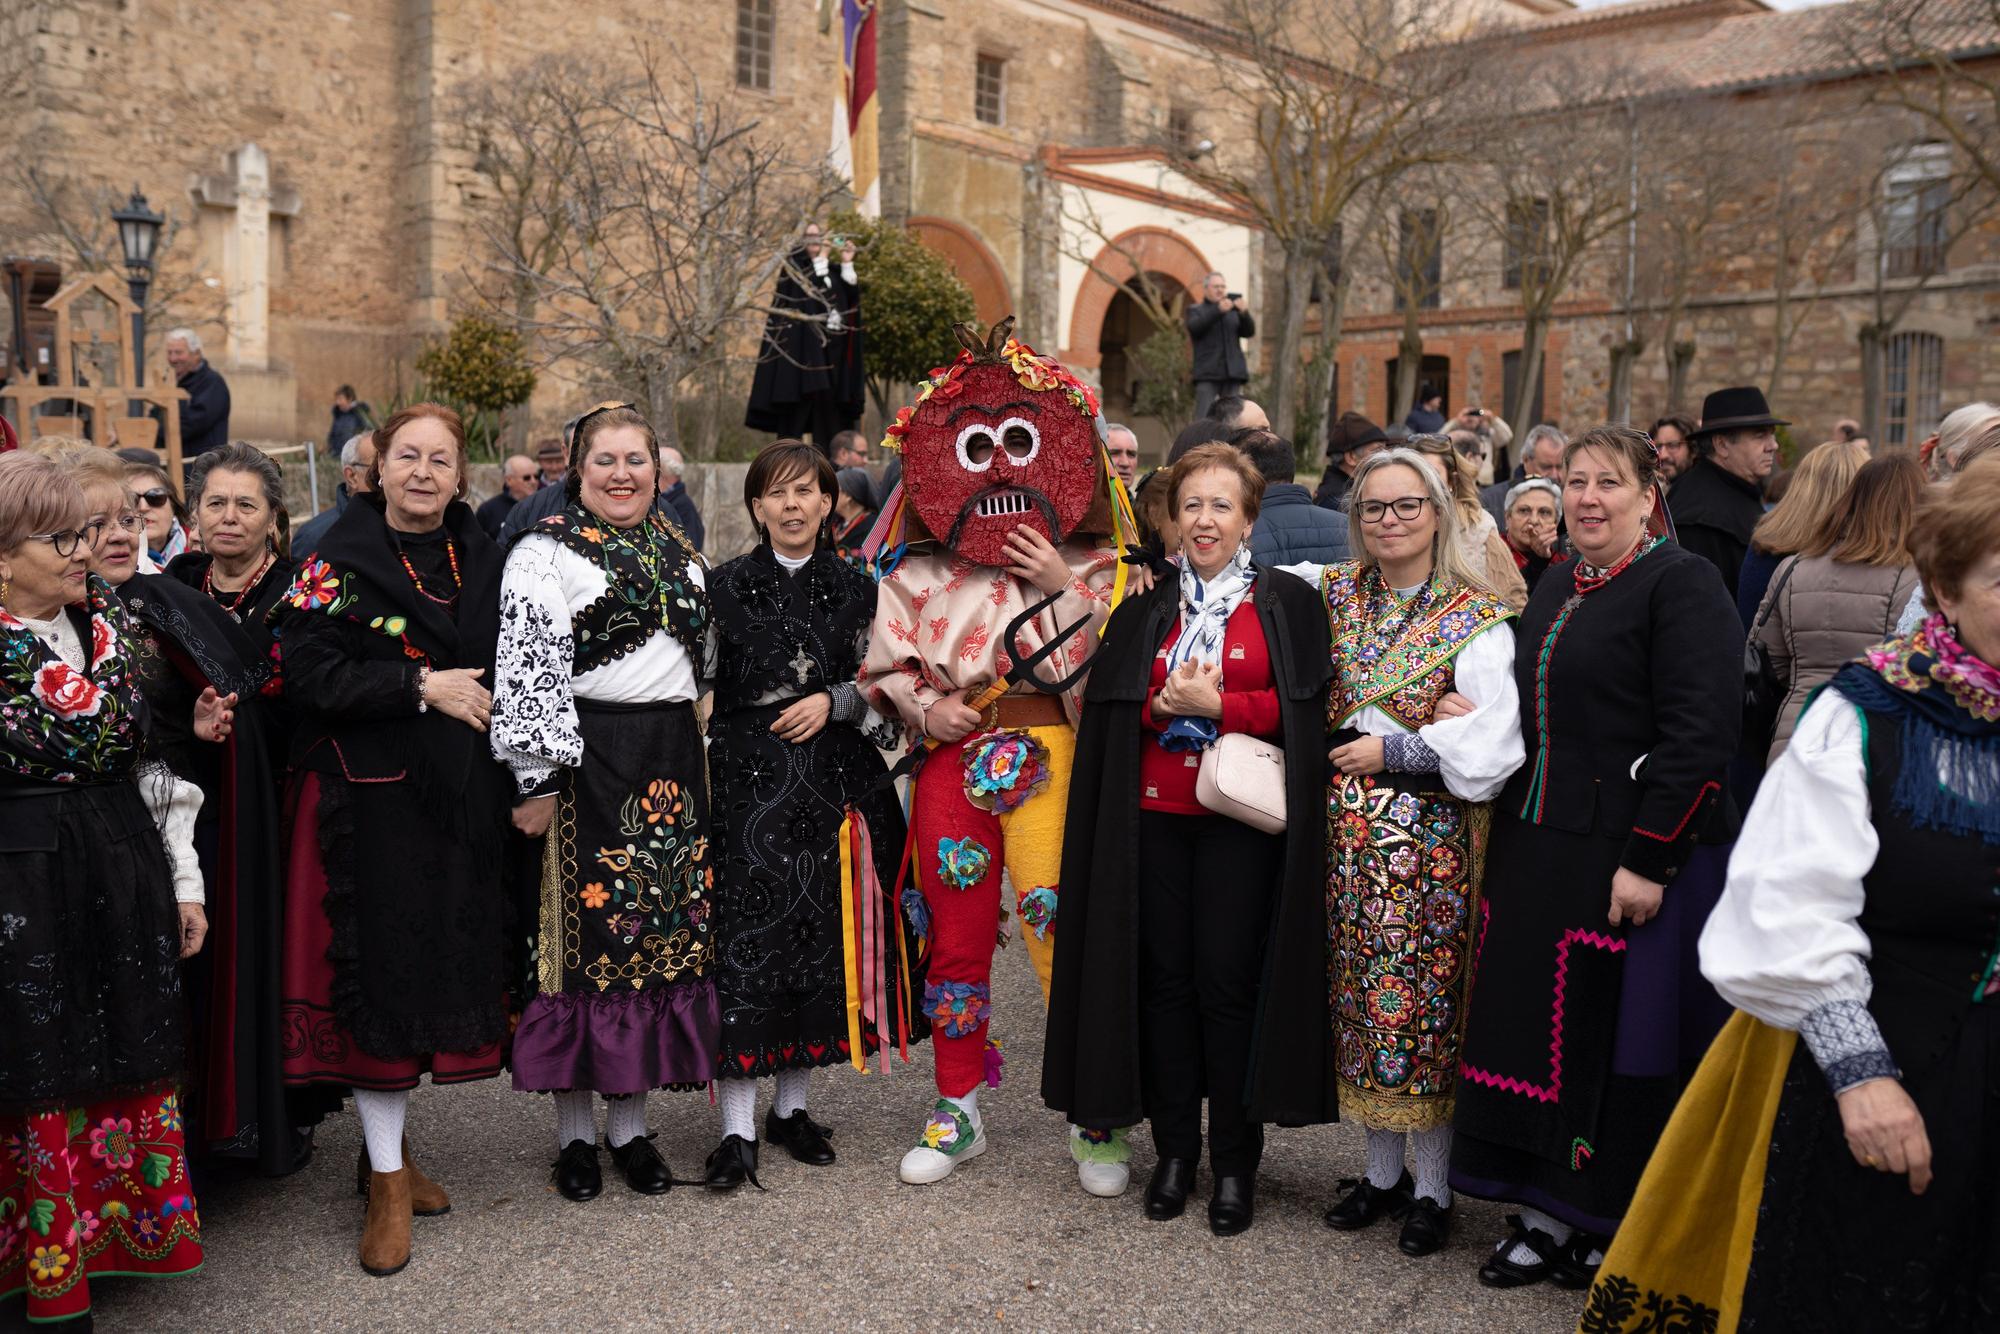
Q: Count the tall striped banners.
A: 1